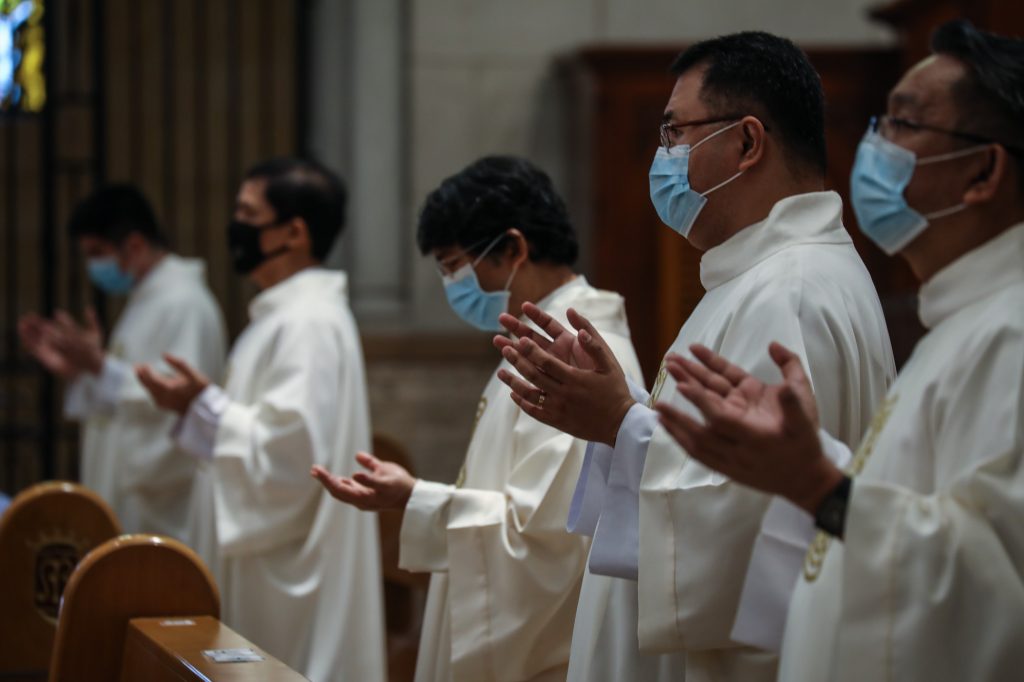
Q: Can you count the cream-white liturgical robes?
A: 5